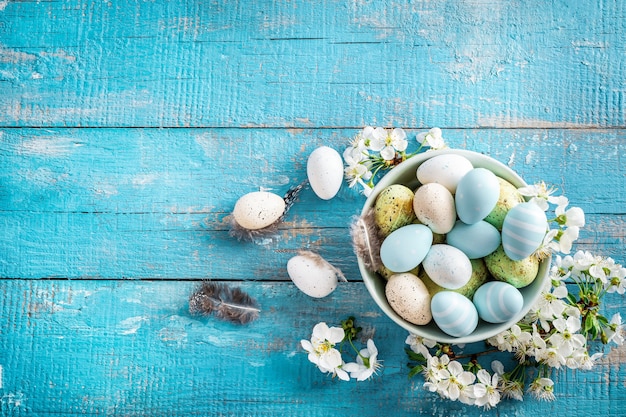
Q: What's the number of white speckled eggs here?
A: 7